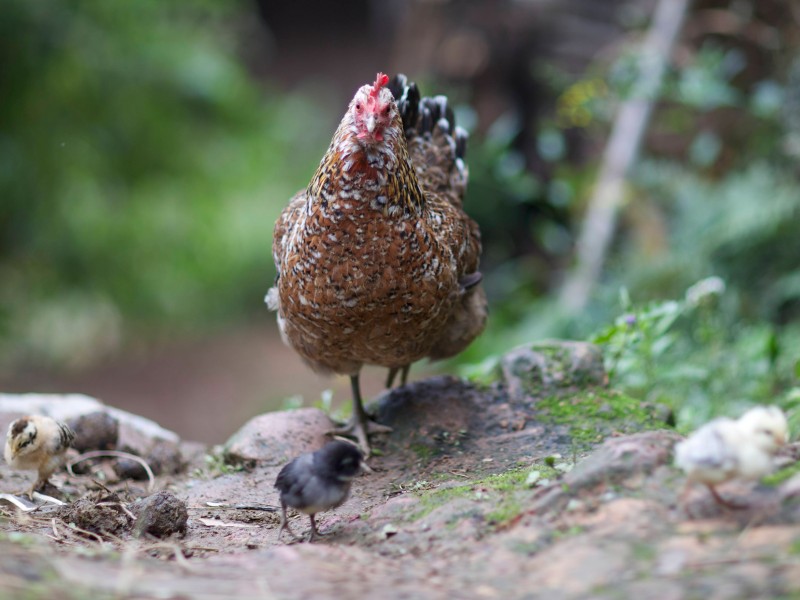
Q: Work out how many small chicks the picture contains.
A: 3